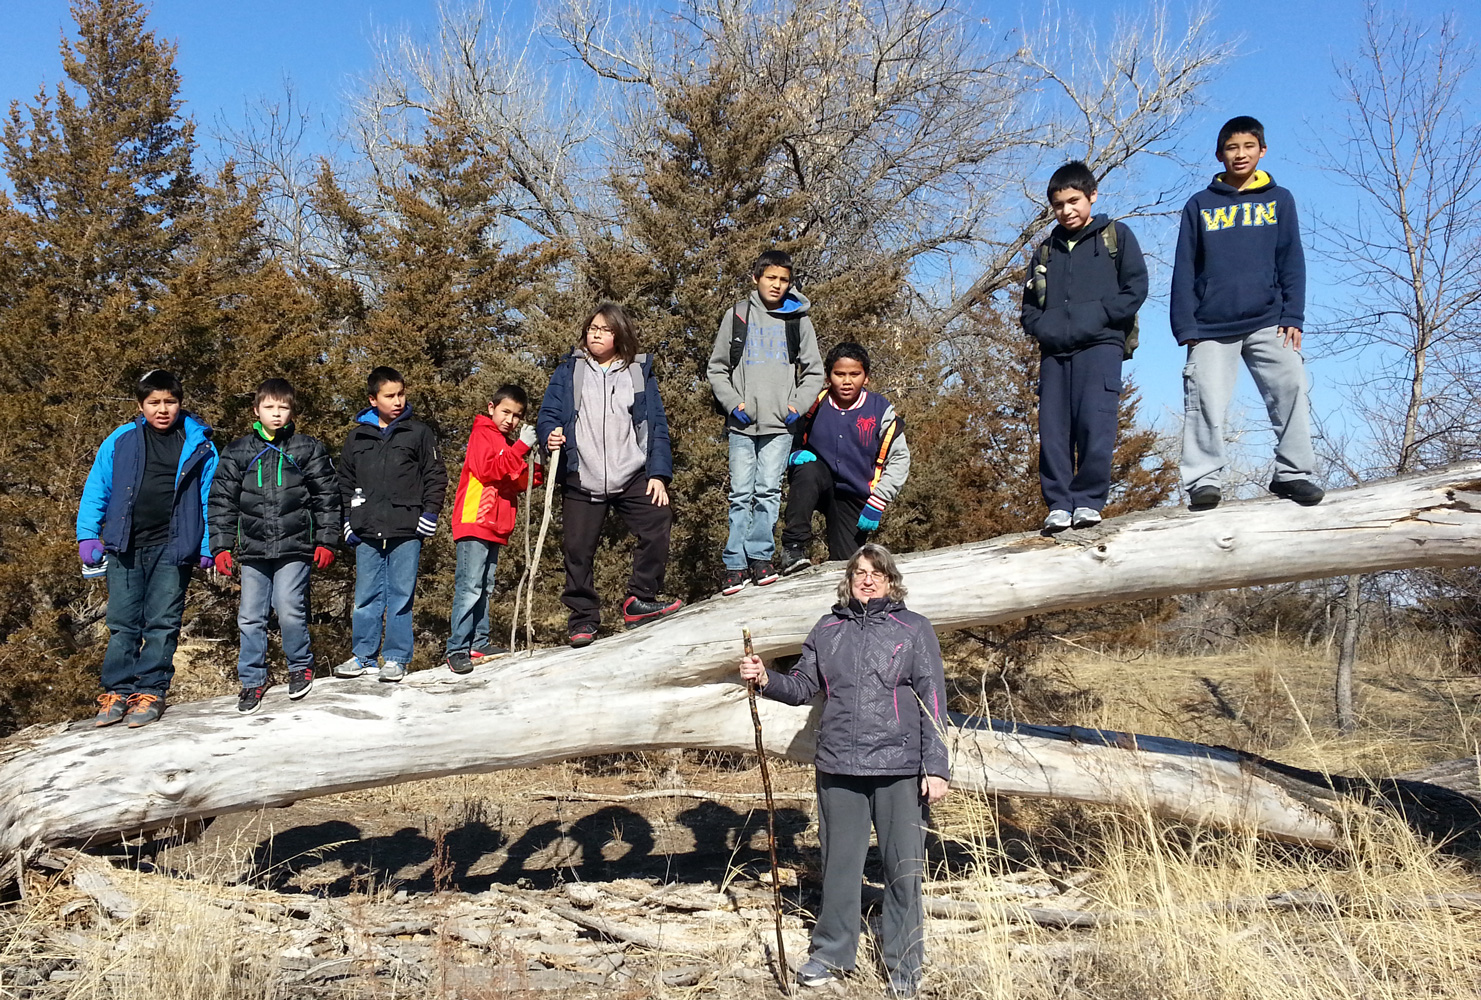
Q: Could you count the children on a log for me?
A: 9